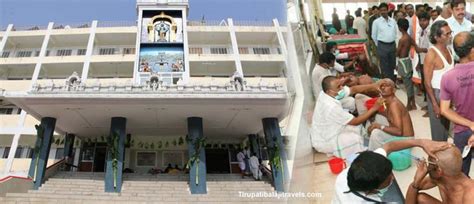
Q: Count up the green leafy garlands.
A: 4